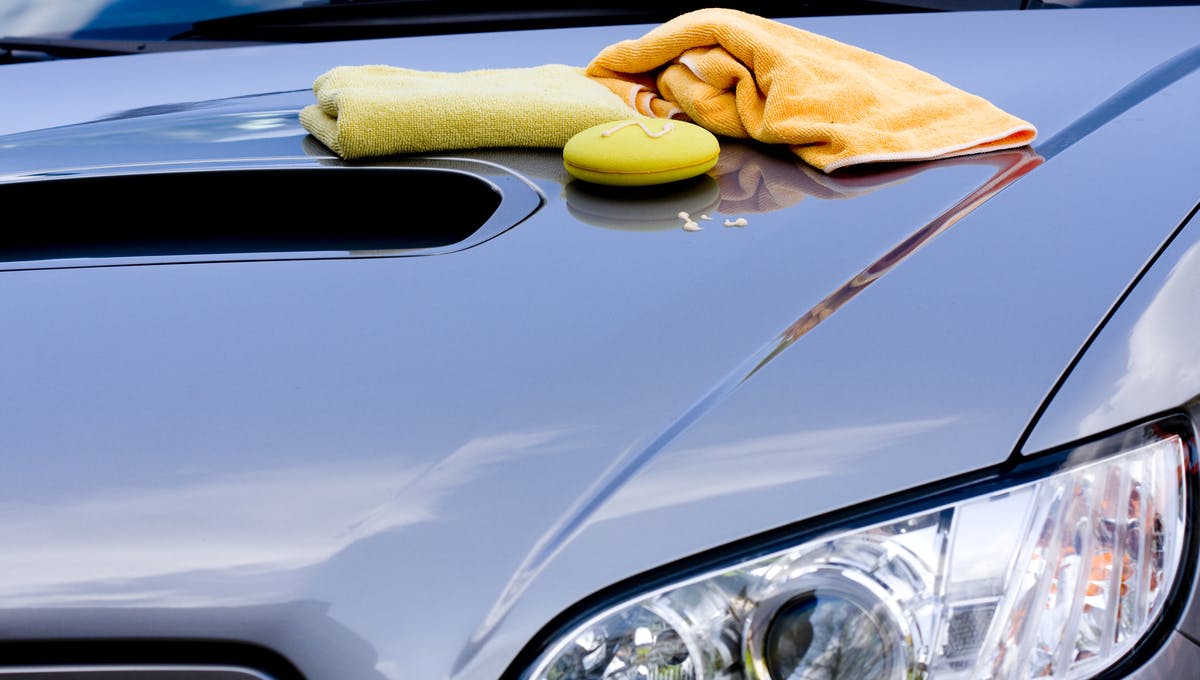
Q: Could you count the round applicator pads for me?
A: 1